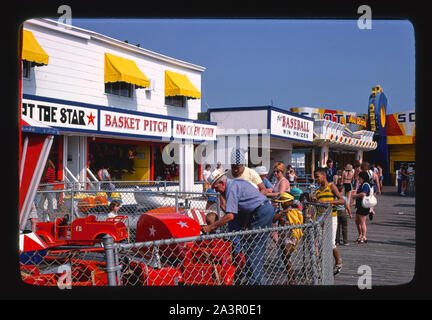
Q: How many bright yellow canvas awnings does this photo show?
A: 3